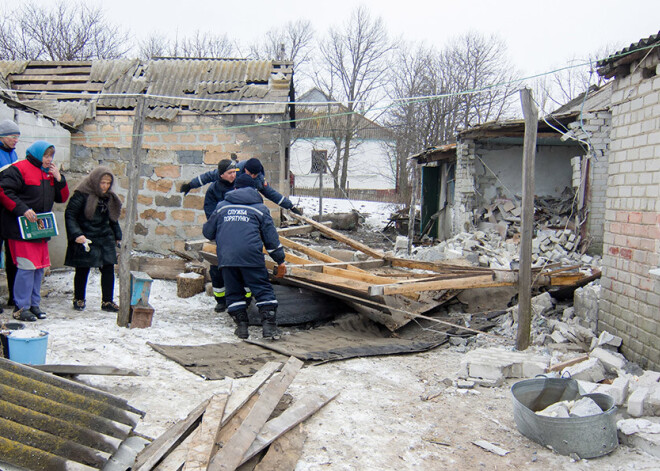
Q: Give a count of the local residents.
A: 3